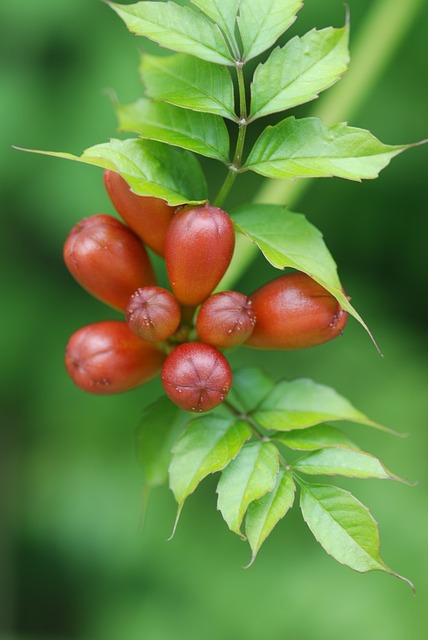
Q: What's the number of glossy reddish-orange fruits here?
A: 8